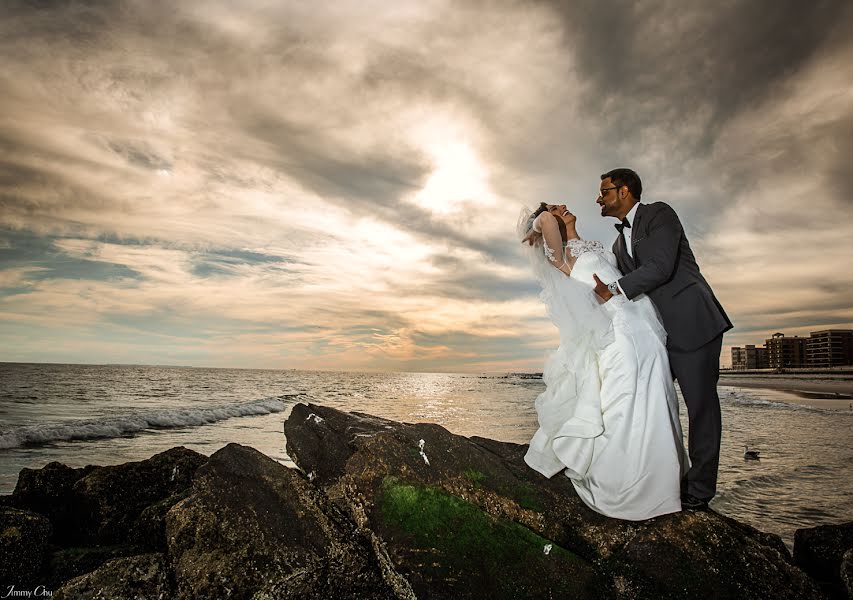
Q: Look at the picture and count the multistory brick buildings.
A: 3